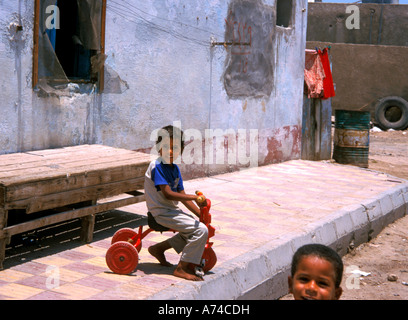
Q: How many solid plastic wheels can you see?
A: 3